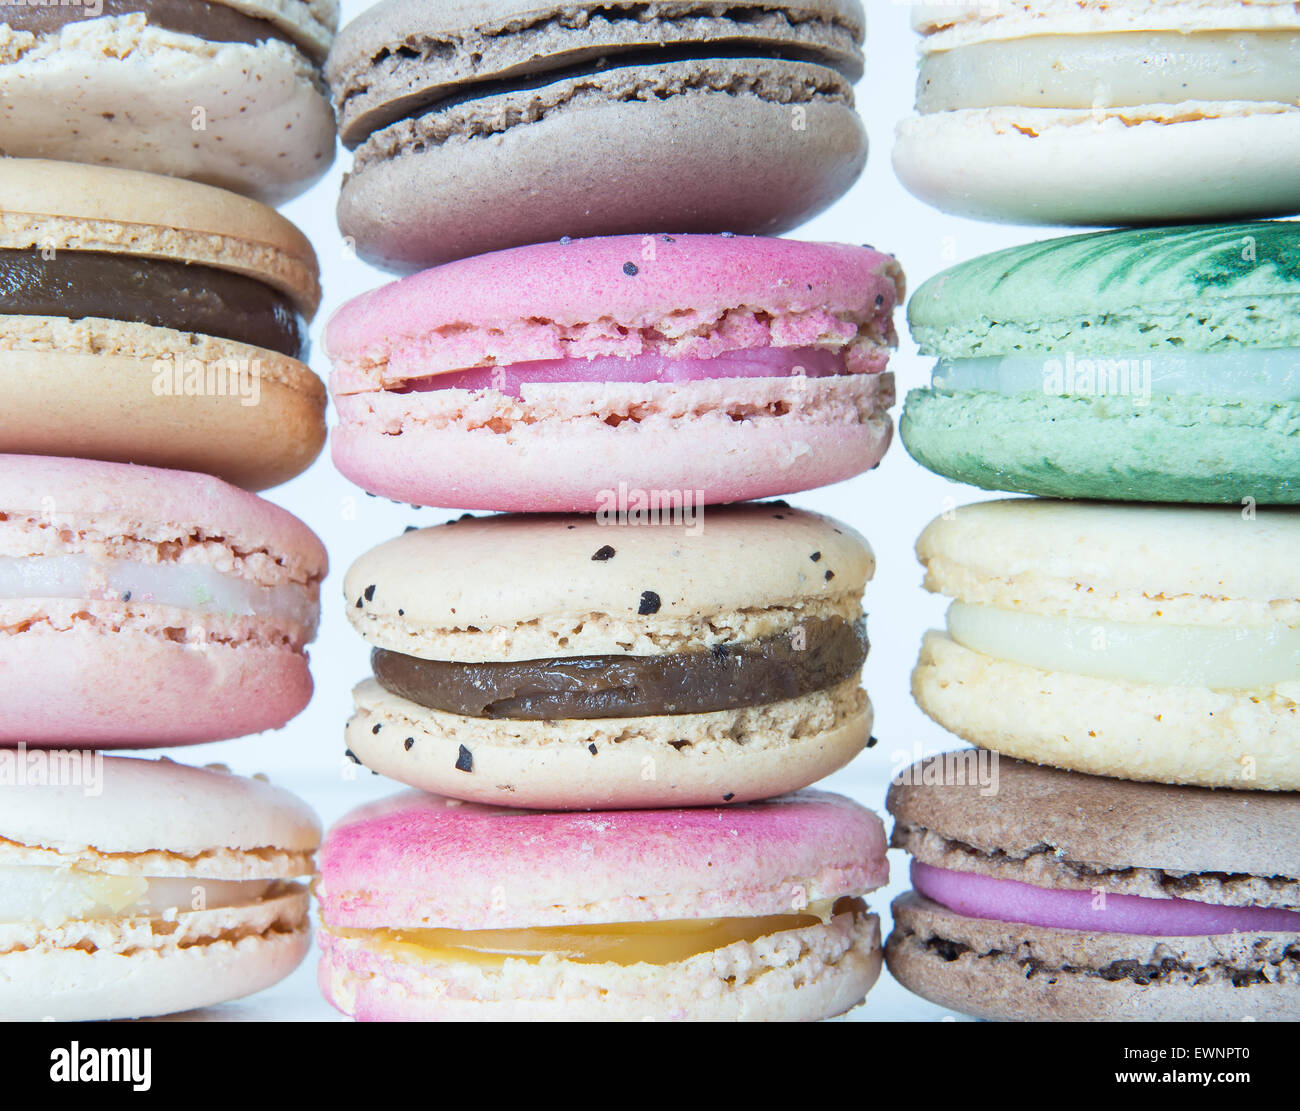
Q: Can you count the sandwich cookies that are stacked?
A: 12